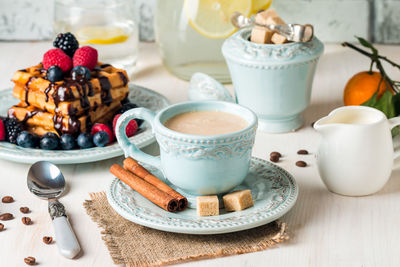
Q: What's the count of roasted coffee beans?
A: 11